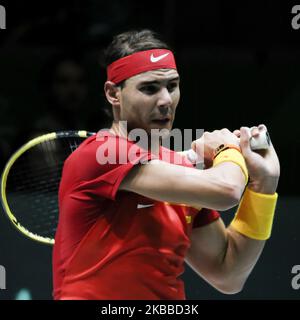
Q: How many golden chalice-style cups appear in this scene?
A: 0